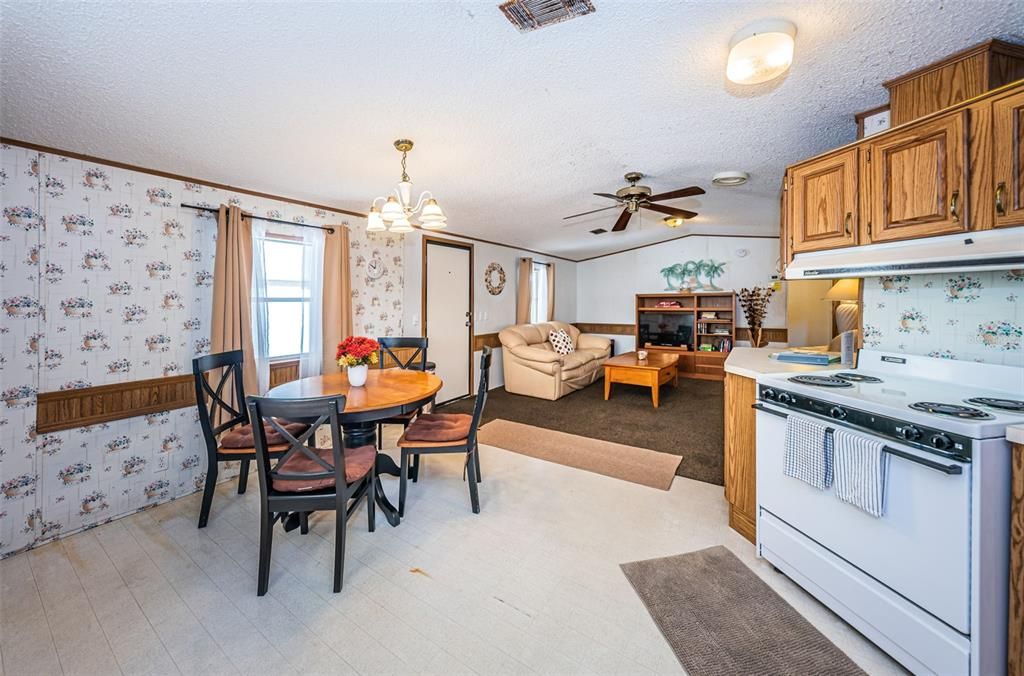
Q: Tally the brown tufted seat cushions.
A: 3